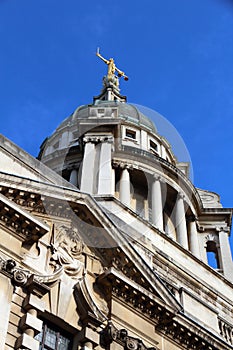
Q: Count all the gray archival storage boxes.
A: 0